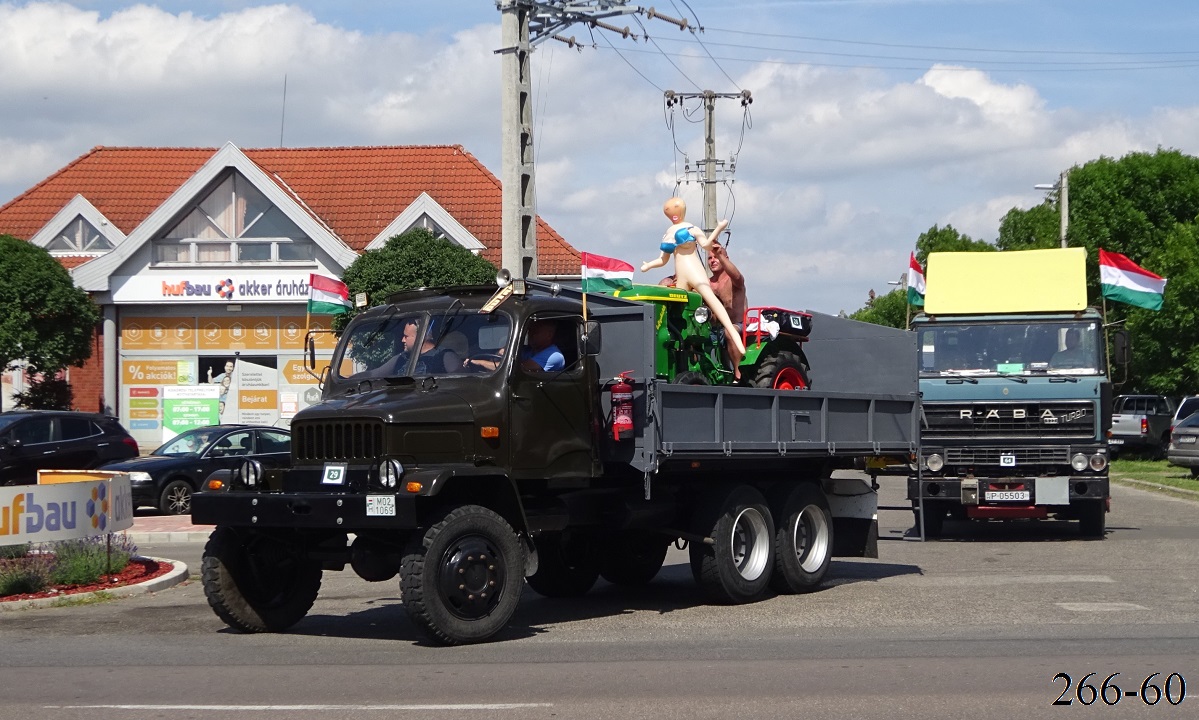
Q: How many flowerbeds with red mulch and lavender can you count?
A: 1